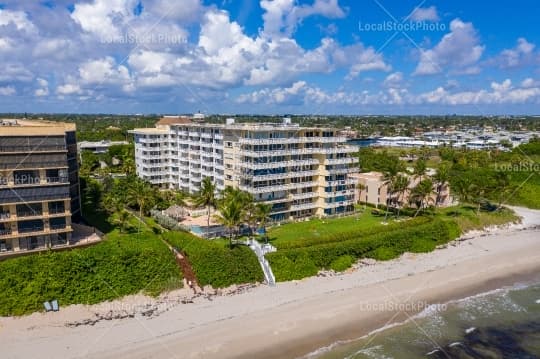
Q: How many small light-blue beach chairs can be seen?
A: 2